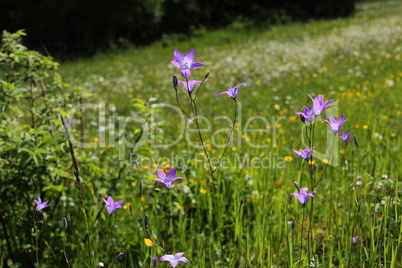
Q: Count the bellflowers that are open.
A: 13